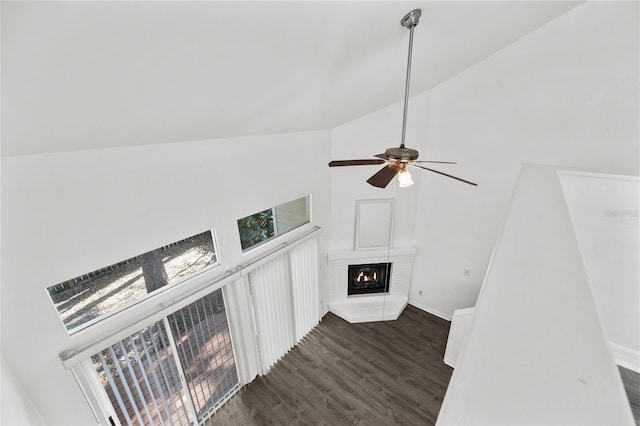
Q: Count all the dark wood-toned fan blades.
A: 5